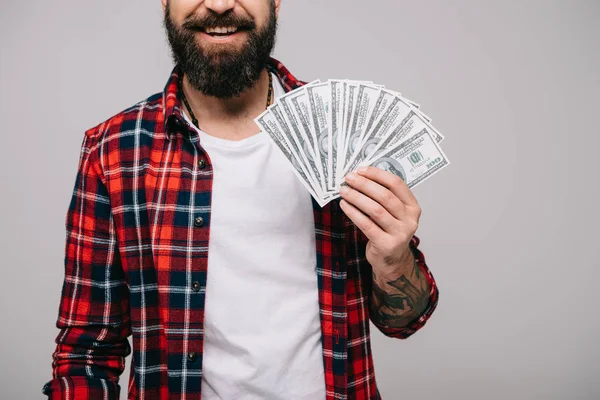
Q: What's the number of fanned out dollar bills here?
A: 13